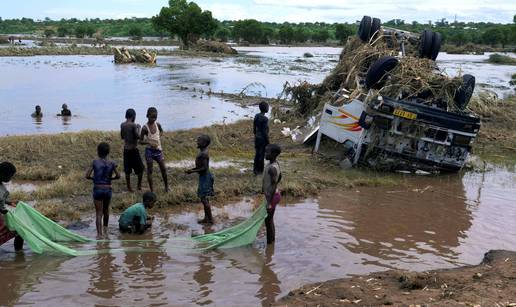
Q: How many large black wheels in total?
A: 6